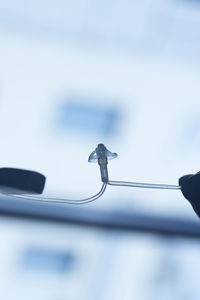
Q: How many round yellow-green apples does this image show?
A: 0